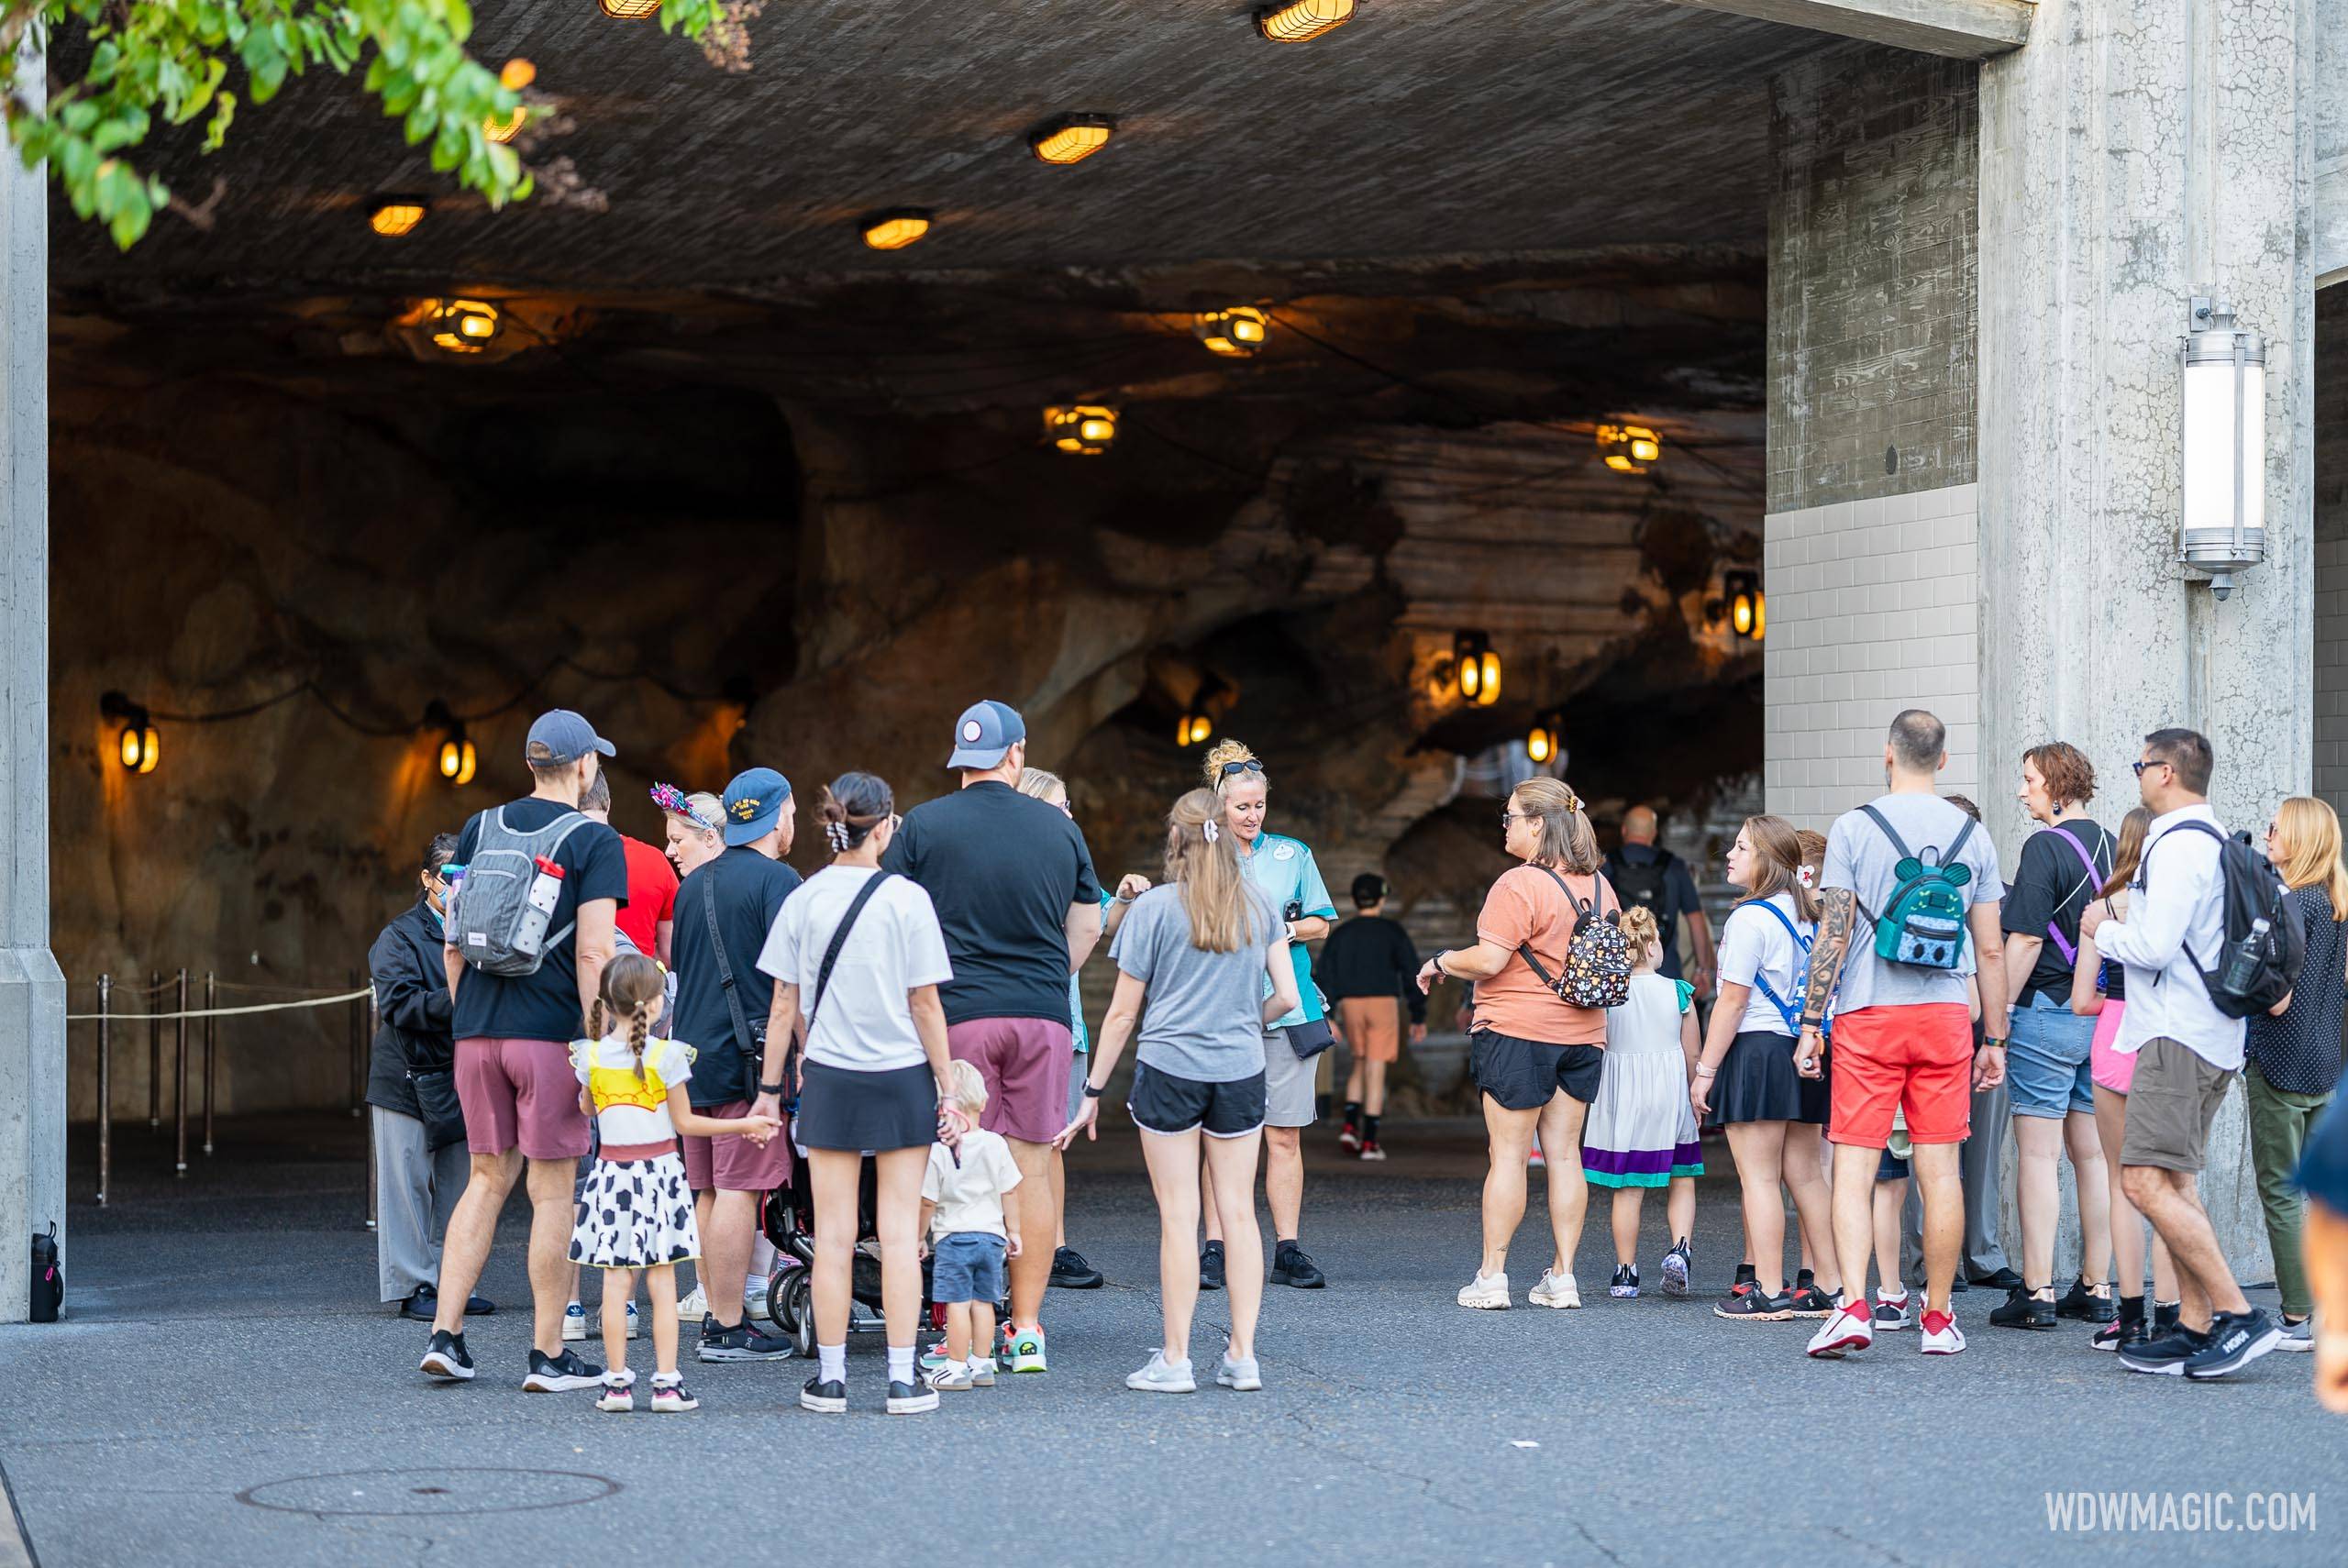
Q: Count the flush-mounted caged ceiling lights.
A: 6